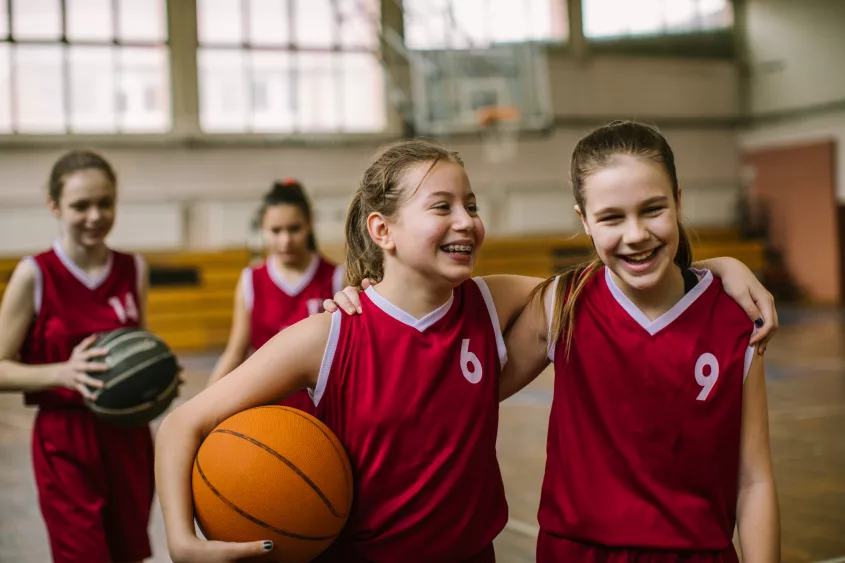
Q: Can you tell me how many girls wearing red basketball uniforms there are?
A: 4